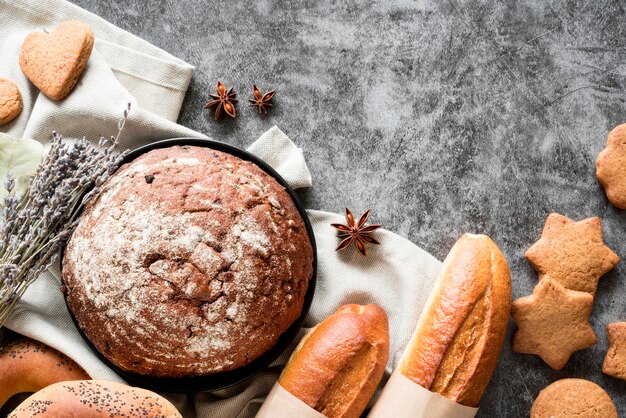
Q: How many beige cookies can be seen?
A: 7